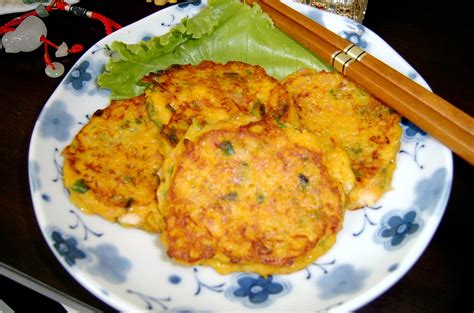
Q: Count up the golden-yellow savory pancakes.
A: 4